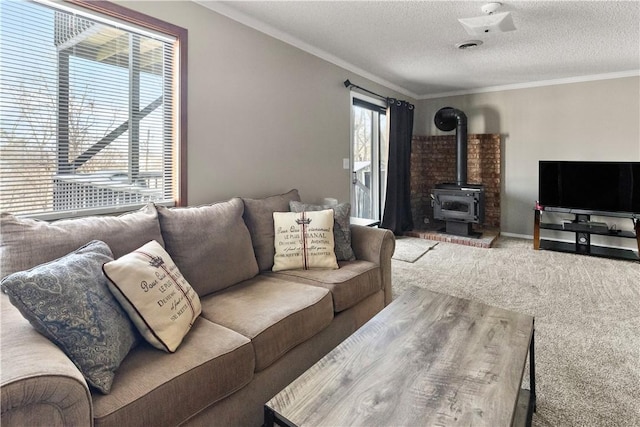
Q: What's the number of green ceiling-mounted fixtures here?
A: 0